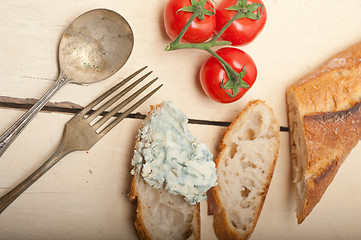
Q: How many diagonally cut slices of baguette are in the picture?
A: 2